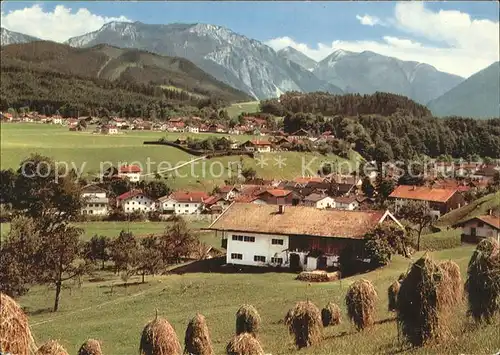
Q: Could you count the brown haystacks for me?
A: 14